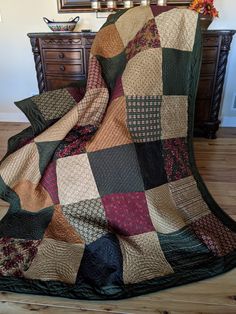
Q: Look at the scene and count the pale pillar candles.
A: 5